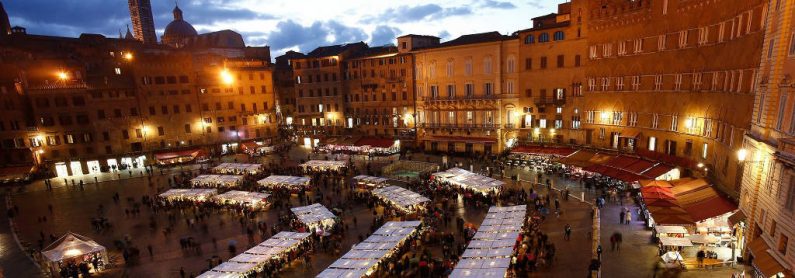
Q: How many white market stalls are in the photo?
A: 14